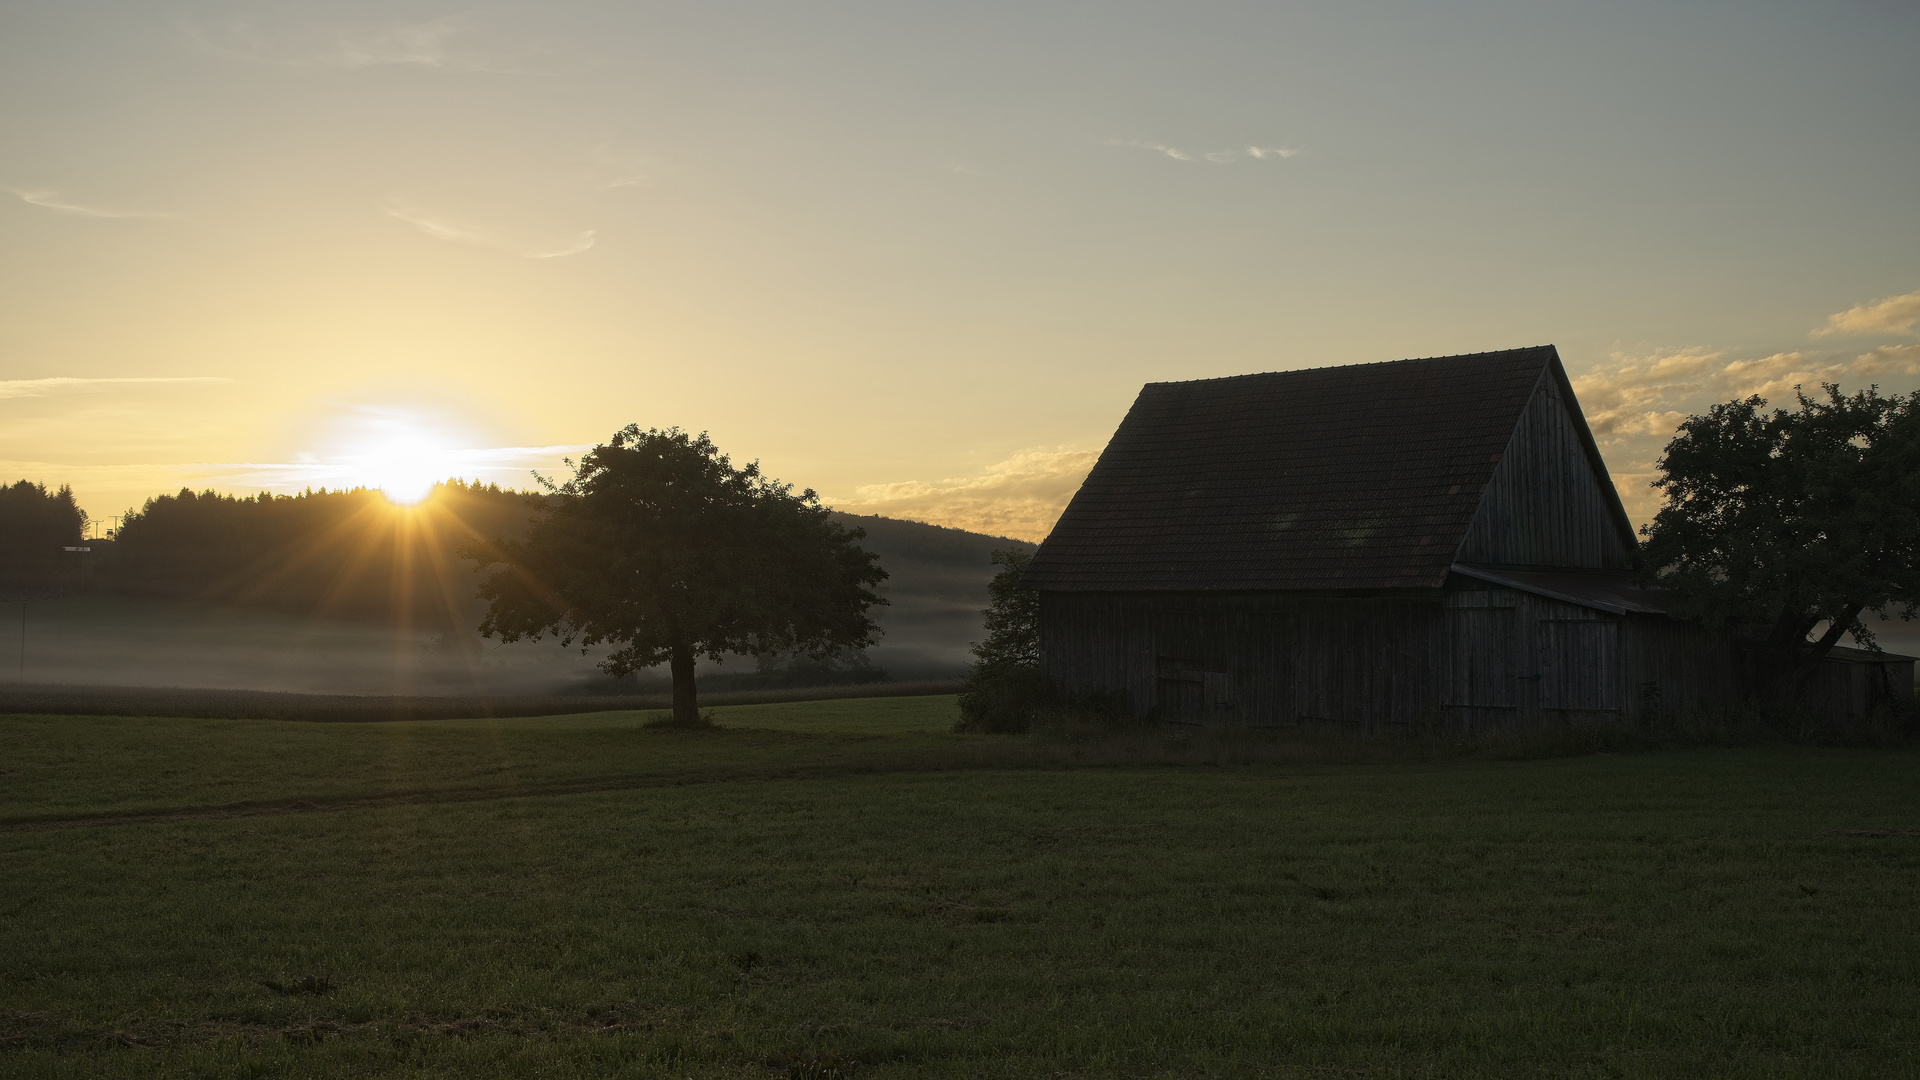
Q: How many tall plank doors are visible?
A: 2